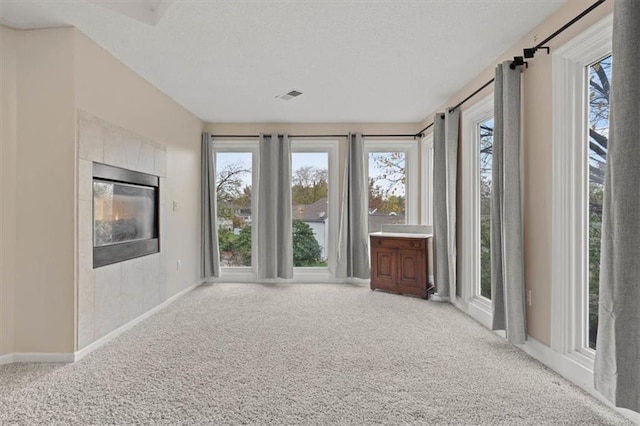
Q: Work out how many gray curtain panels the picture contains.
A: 6